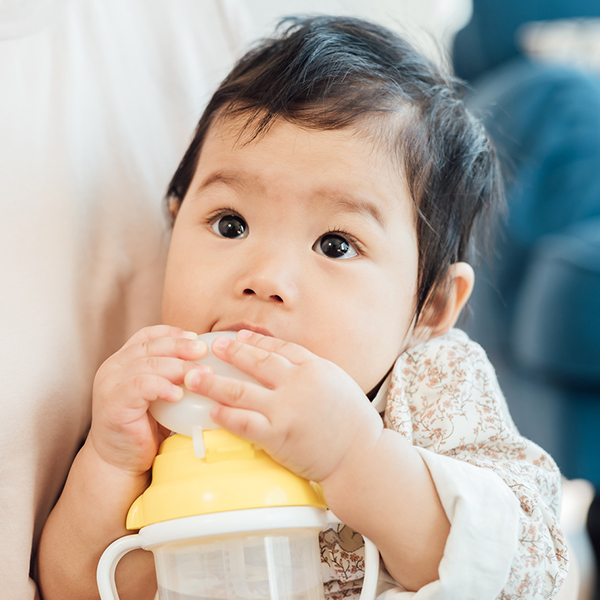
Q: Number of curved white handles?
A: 2